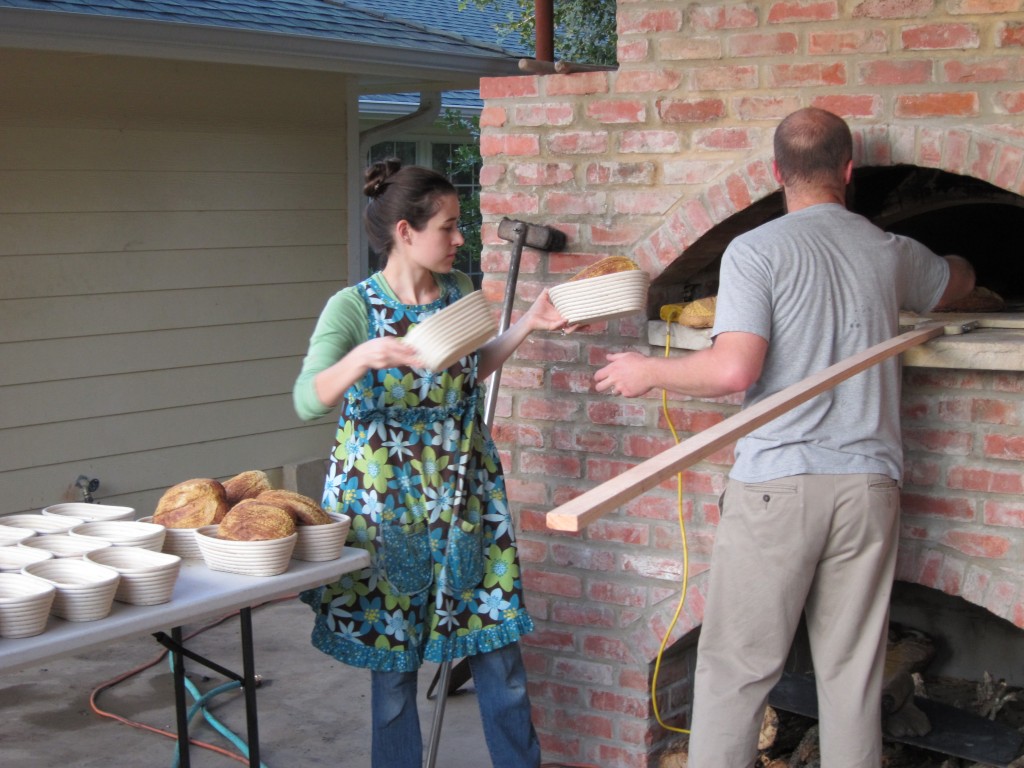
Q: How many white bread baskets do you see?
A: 14